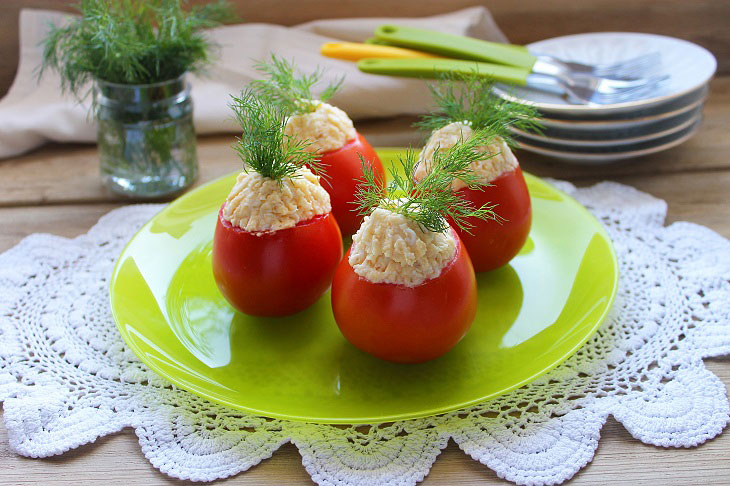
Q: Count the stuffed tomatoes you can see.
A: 4